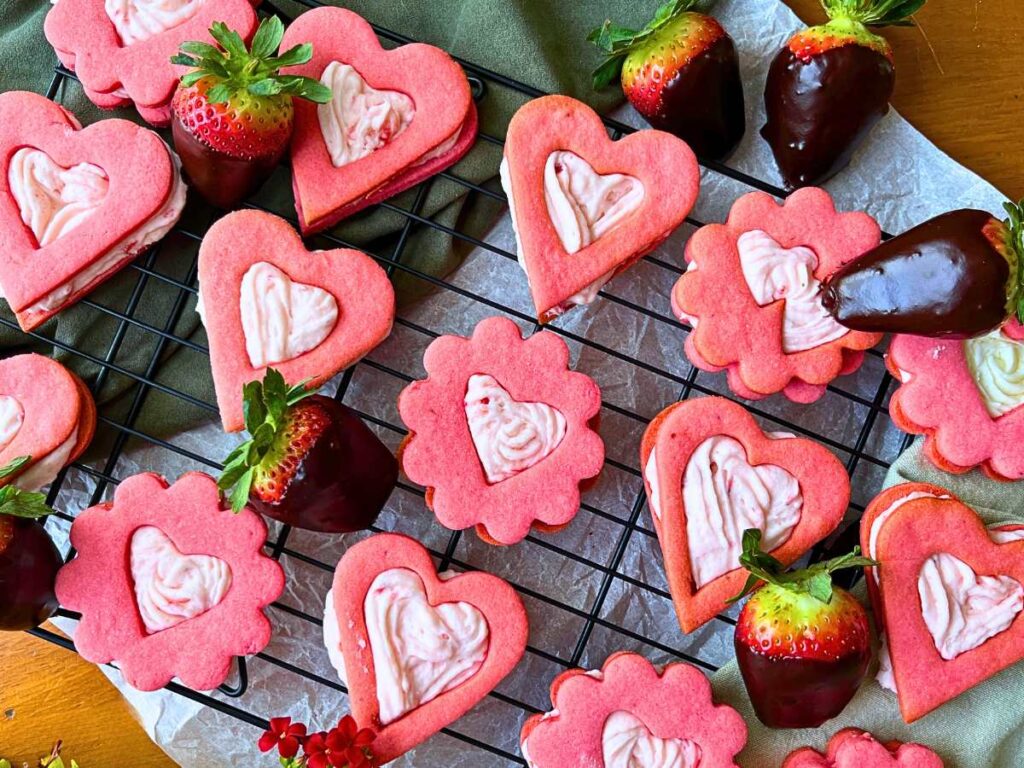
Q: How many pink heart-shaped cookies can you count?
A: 8